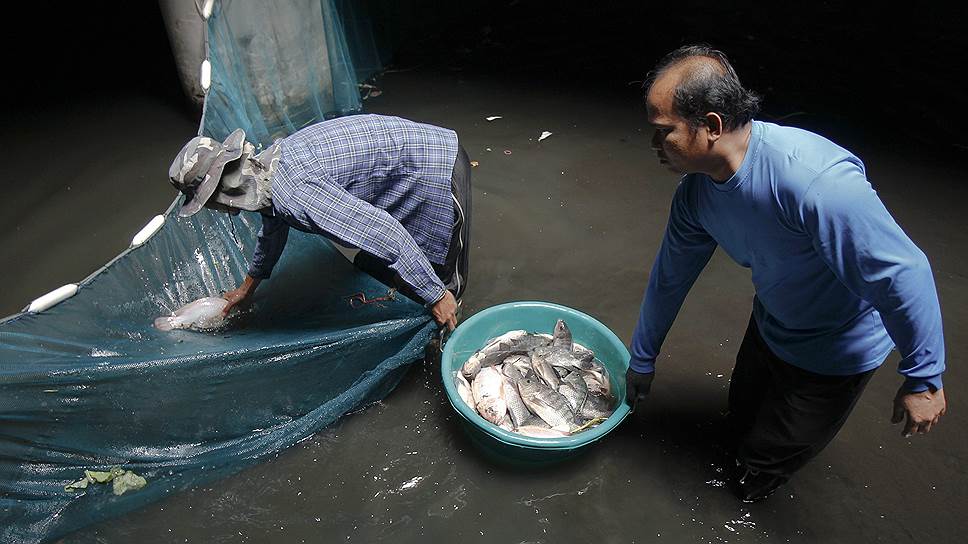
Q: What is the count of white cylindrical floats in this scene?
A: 4